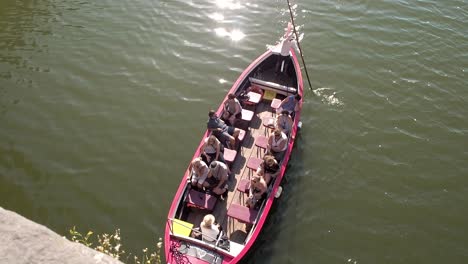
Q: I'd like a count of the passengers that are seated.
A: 11